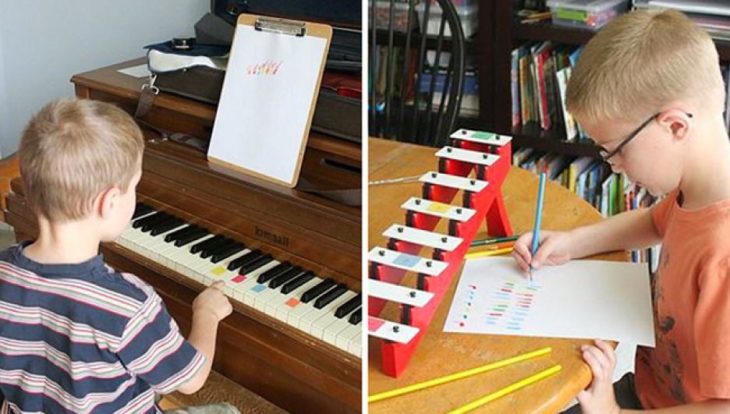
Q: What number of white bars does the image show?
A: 8